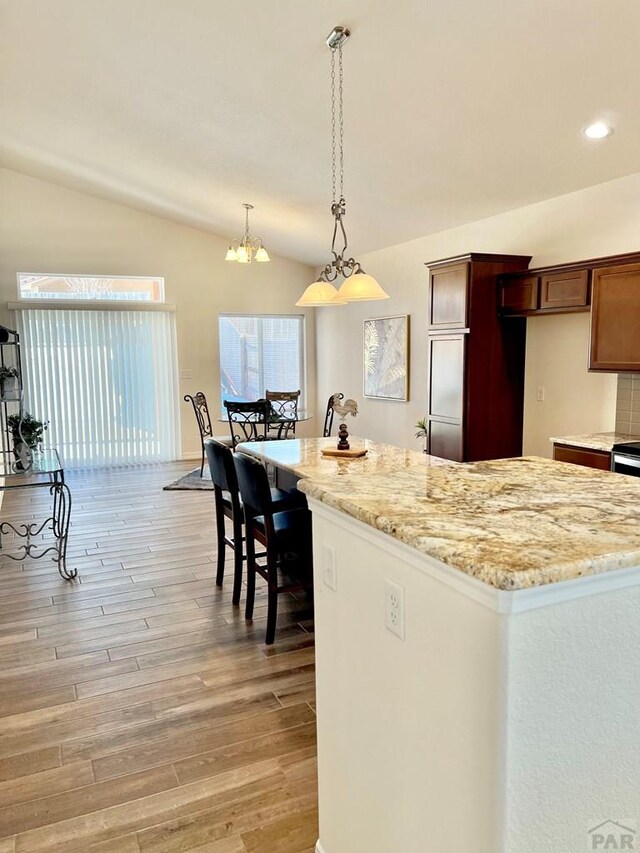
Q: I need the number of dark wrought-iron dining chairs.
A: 4